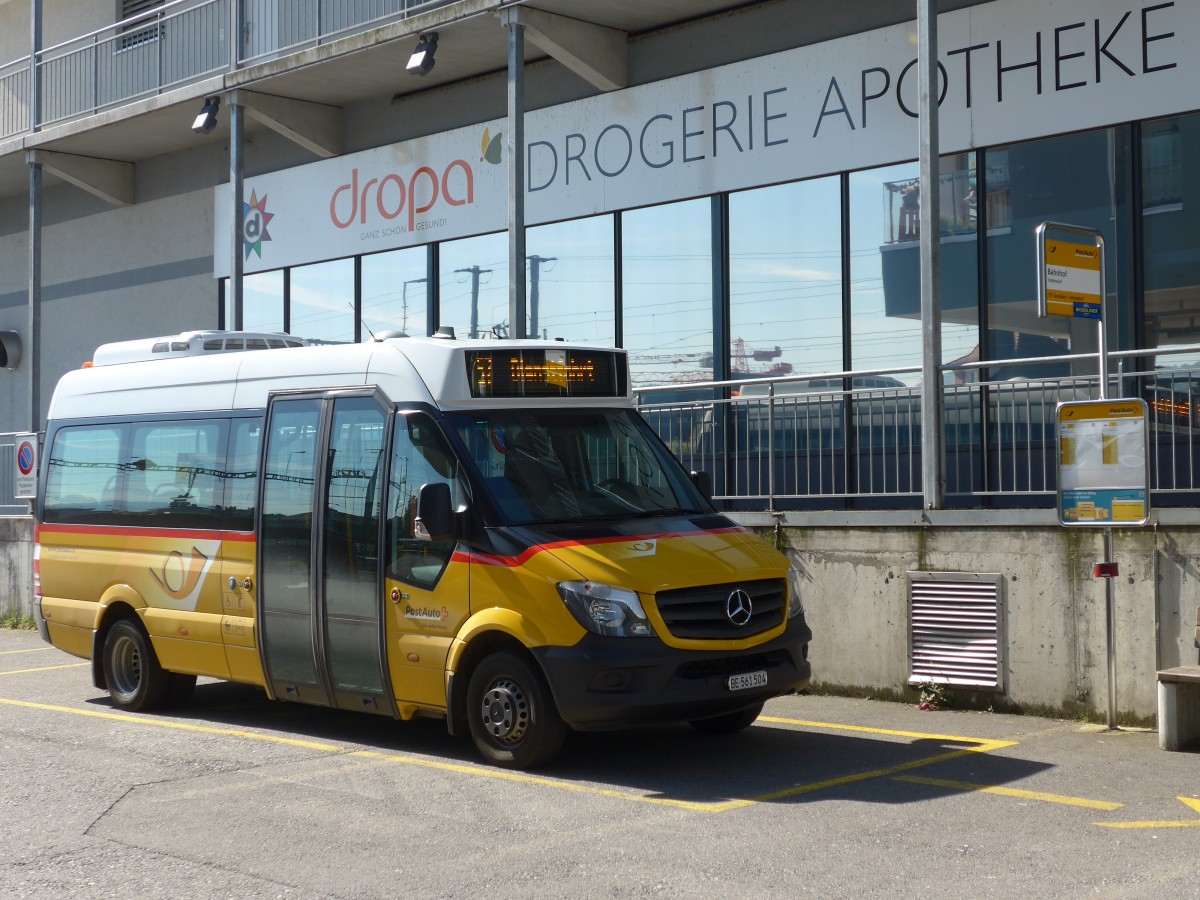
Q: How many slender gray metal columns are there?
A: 4